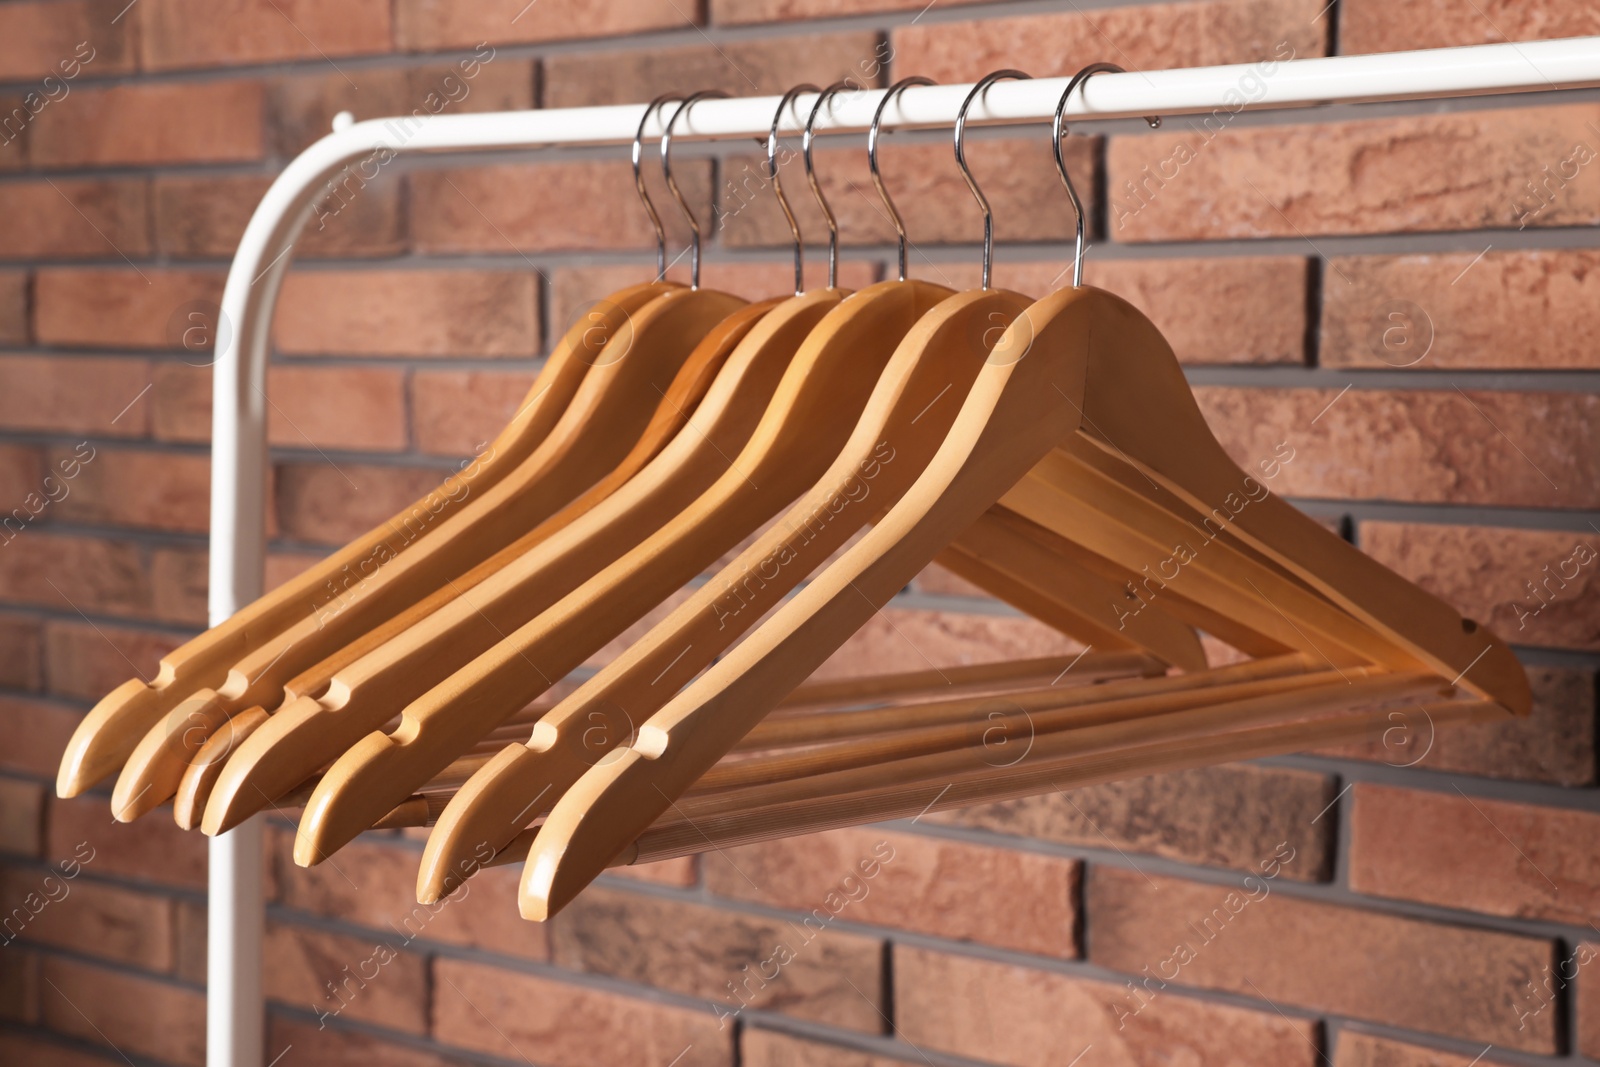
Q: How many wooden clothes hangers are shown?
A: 7